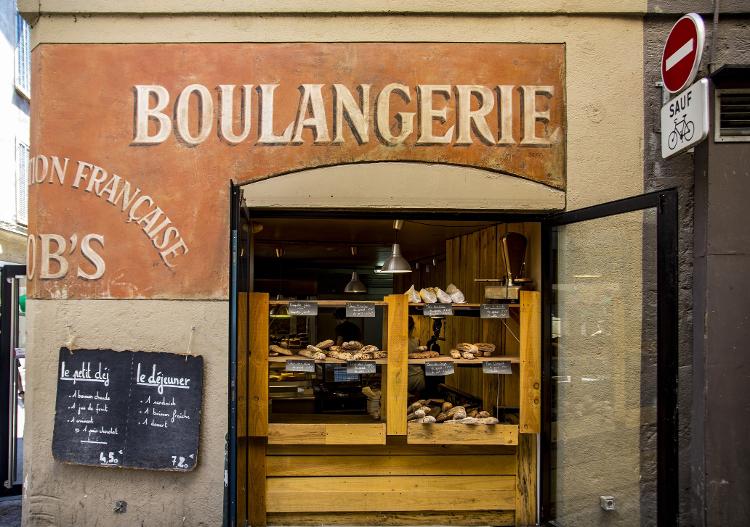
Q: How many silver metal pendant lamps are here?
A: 2